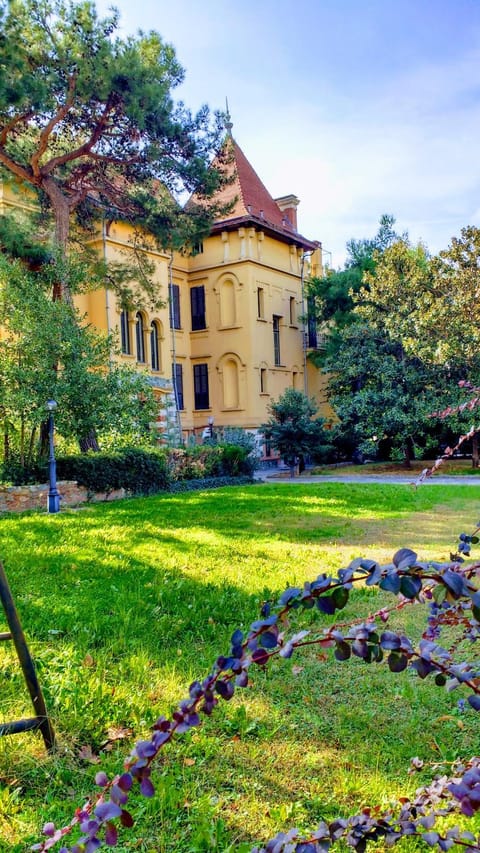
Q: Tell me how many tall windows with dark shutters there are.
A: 4